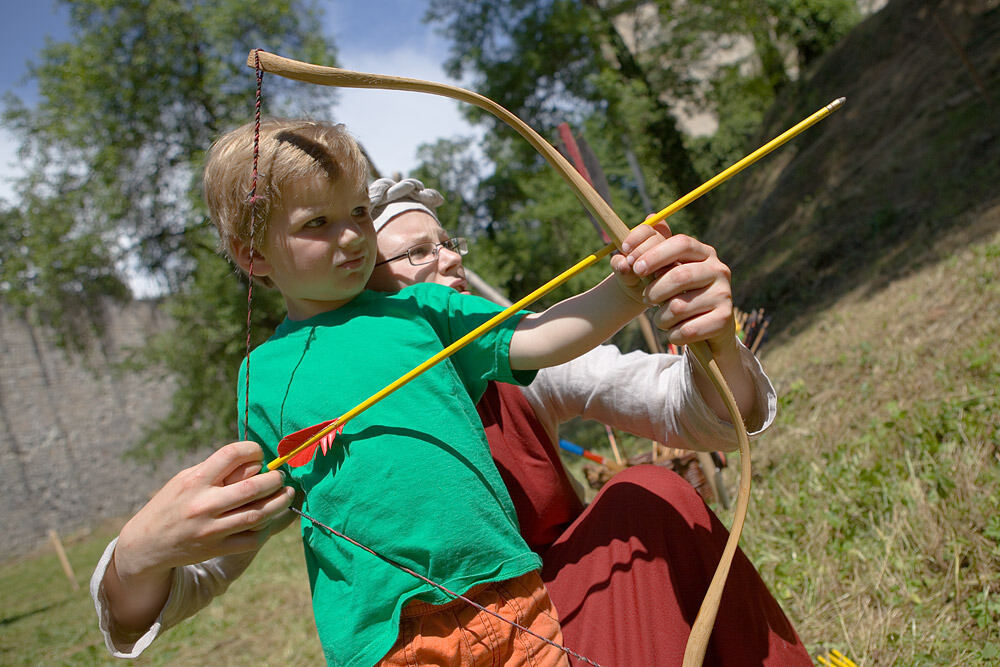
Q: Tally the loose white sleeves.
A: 2